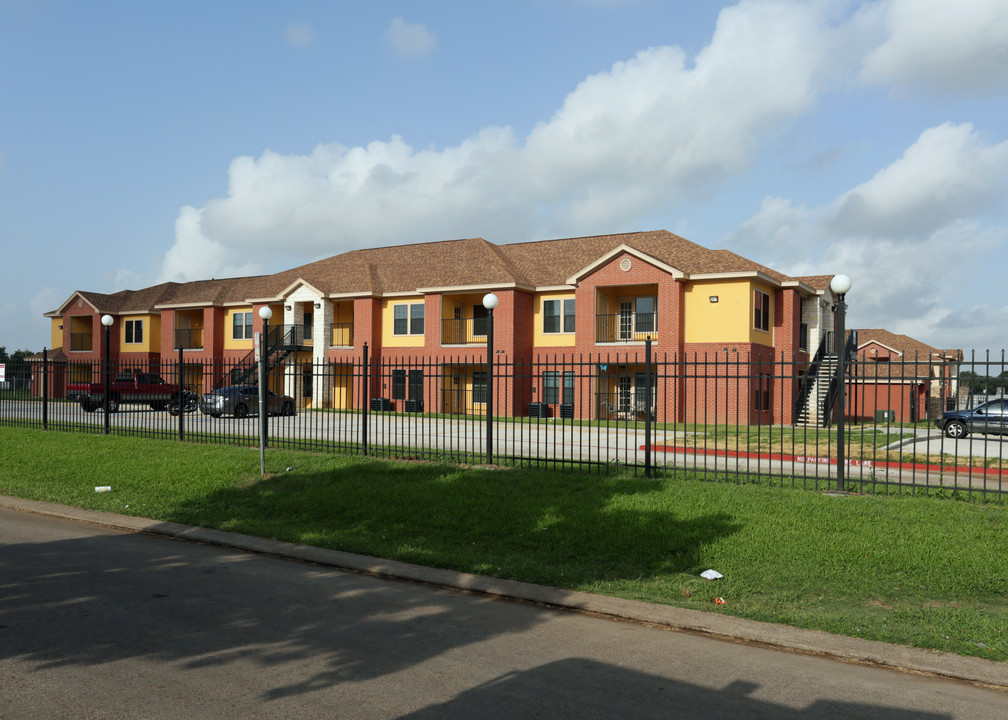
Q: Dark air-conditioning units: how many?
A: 4